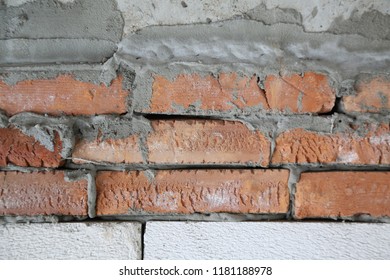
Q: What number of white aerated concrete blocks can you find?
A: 2